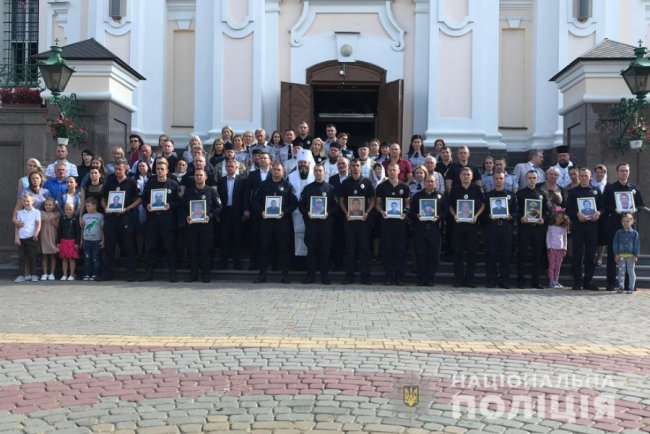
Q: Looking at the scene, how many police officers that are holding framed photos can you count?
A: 13